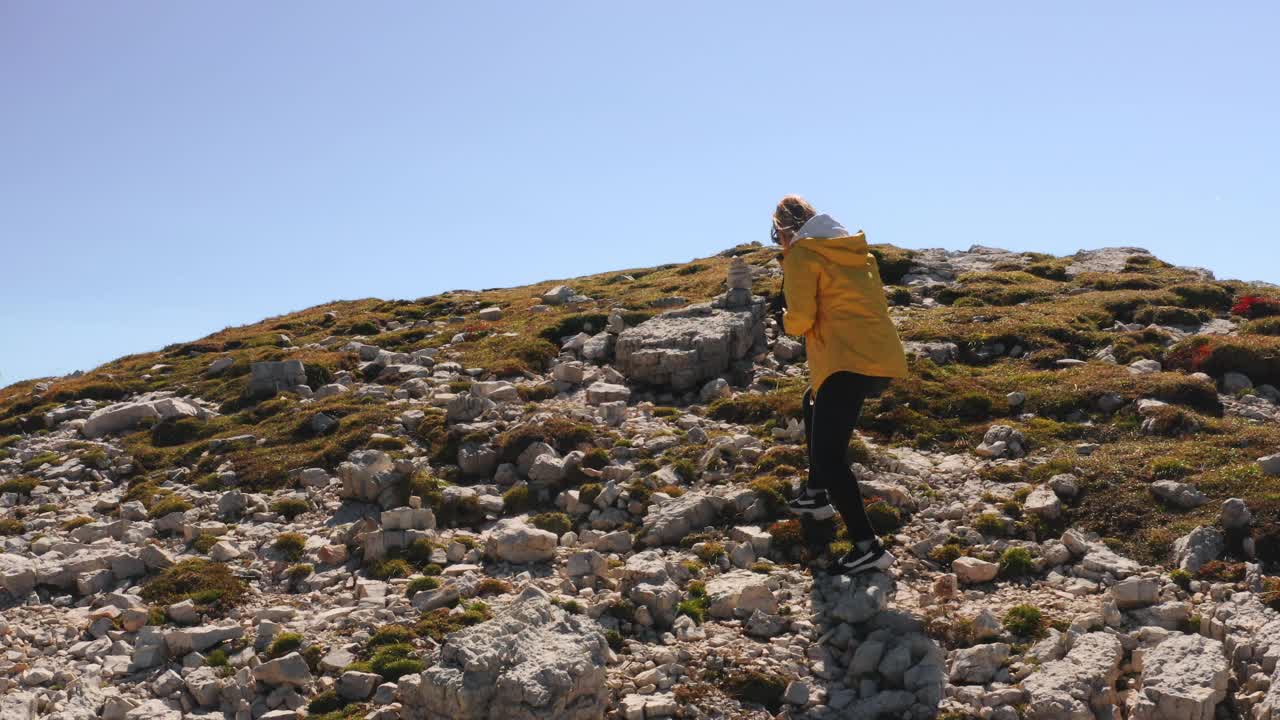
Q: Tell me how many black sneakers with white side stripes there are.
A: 2